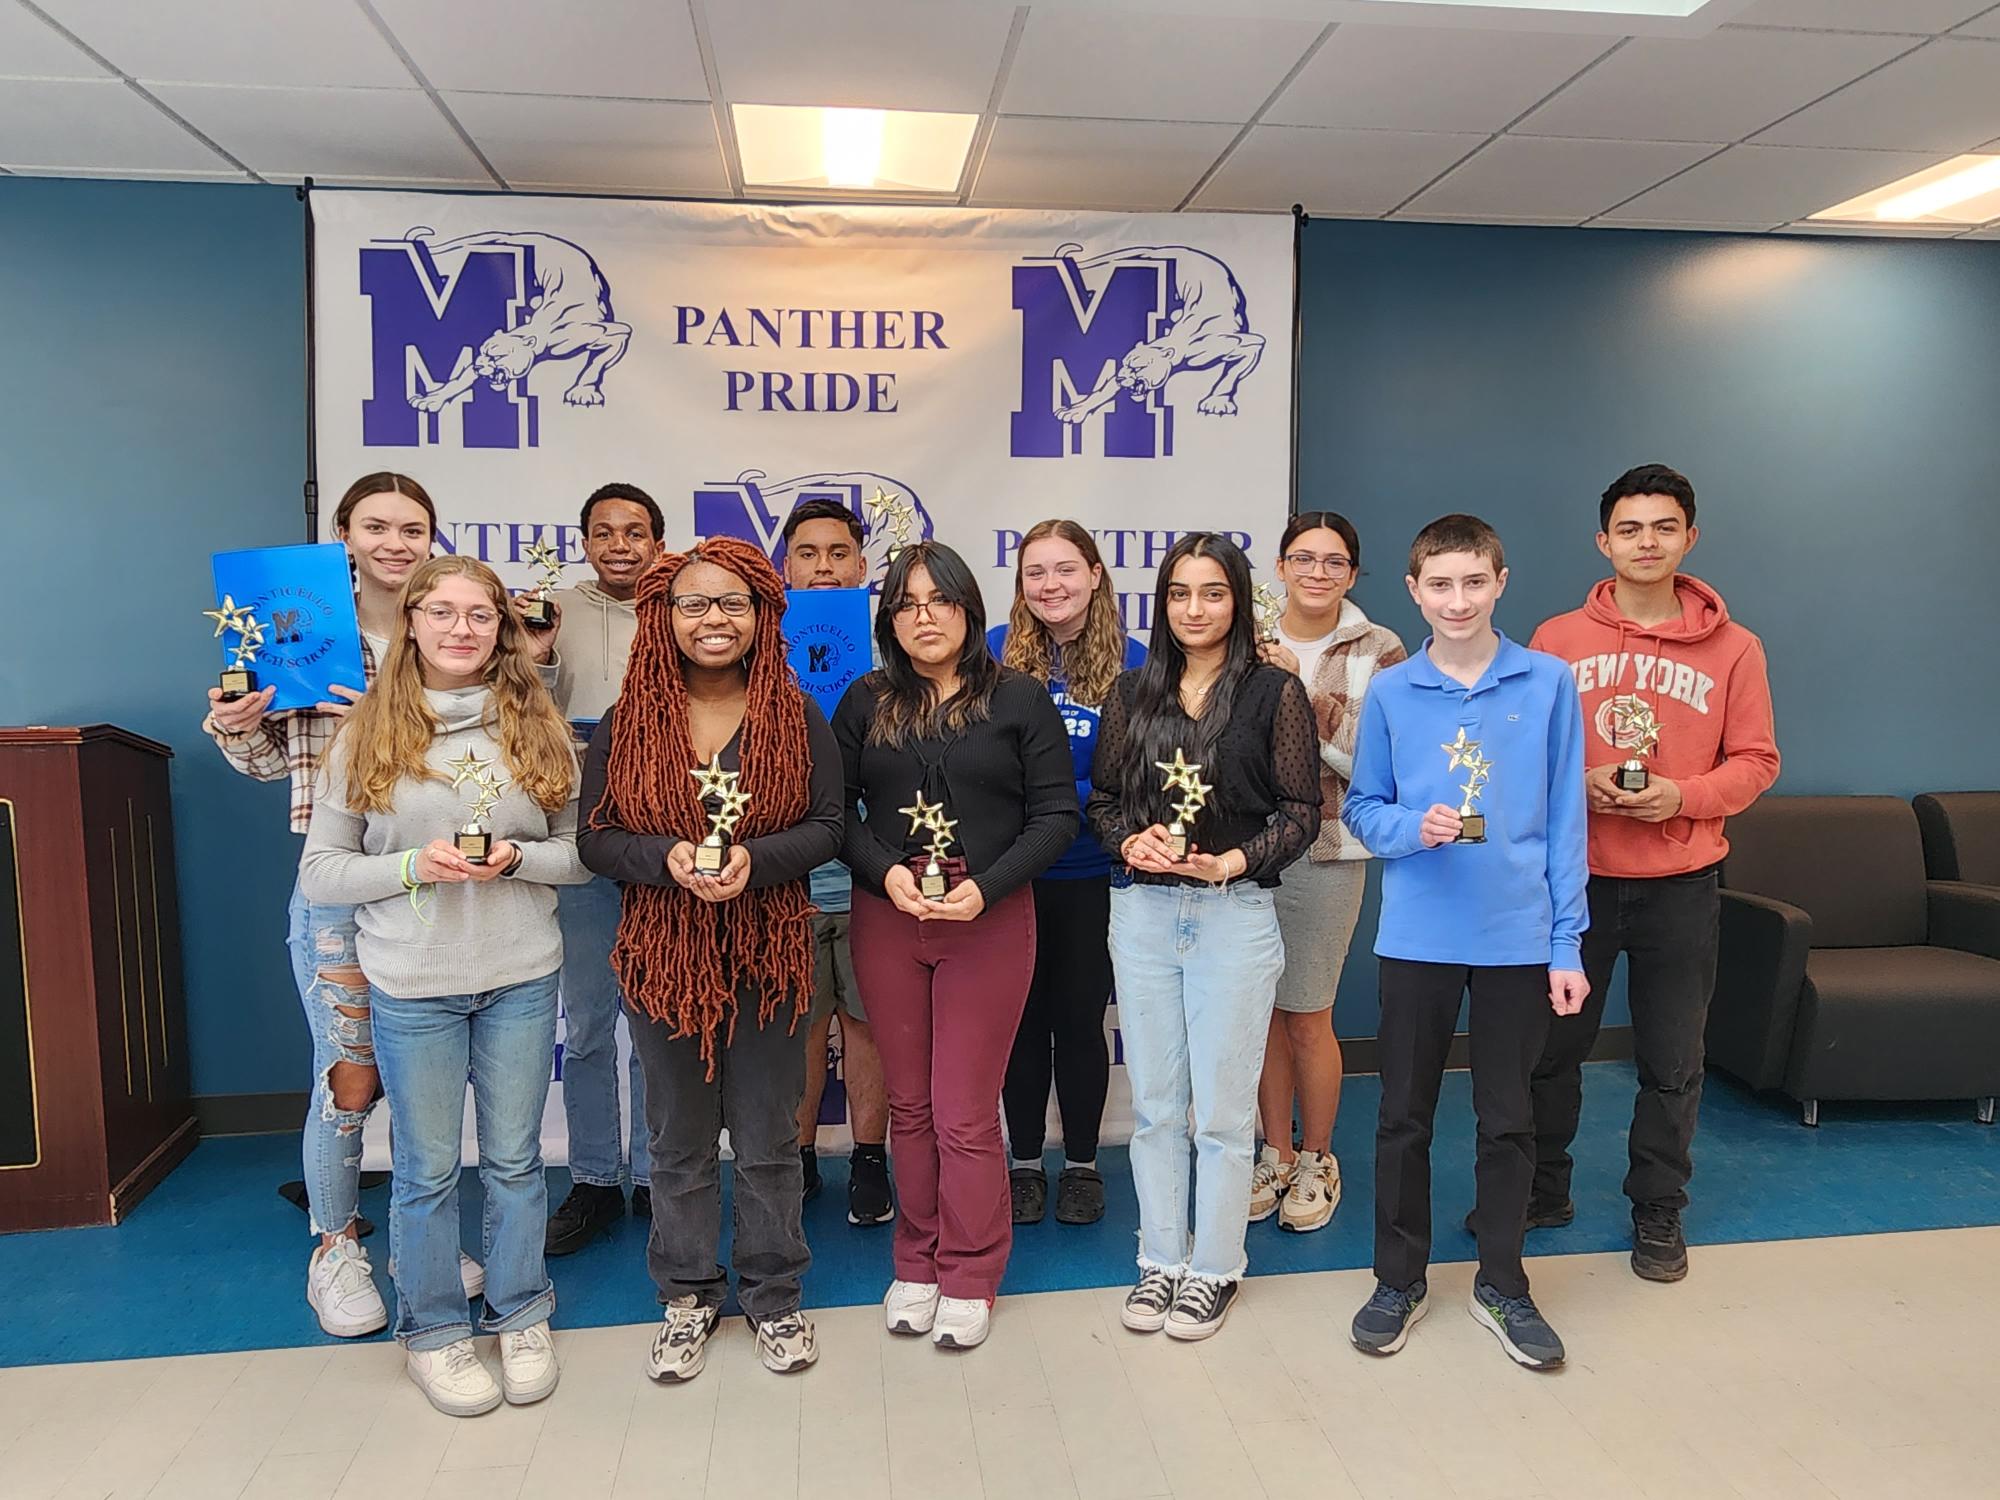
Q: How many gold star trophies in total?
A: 10